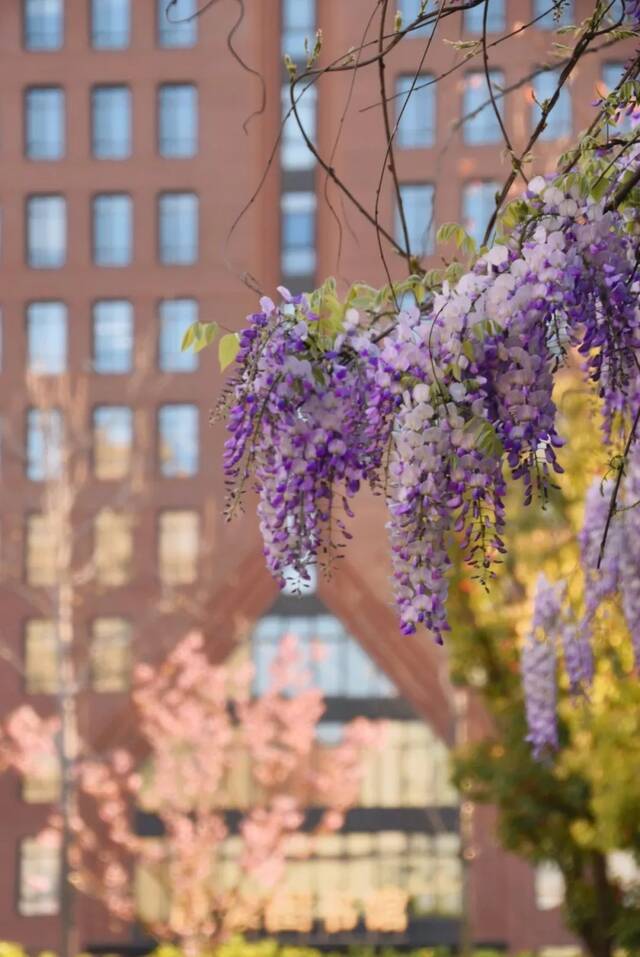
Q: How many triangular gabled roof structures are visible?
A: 1